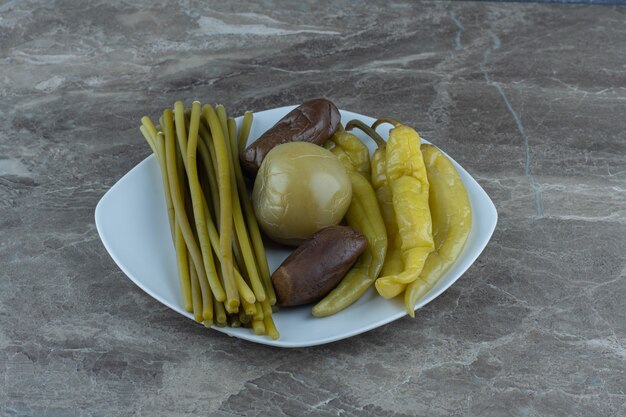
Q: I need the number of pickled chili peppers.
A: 5